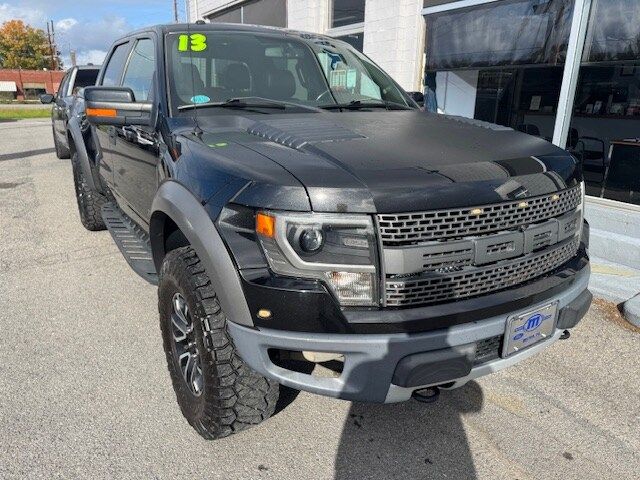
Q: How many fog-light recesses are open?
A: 1